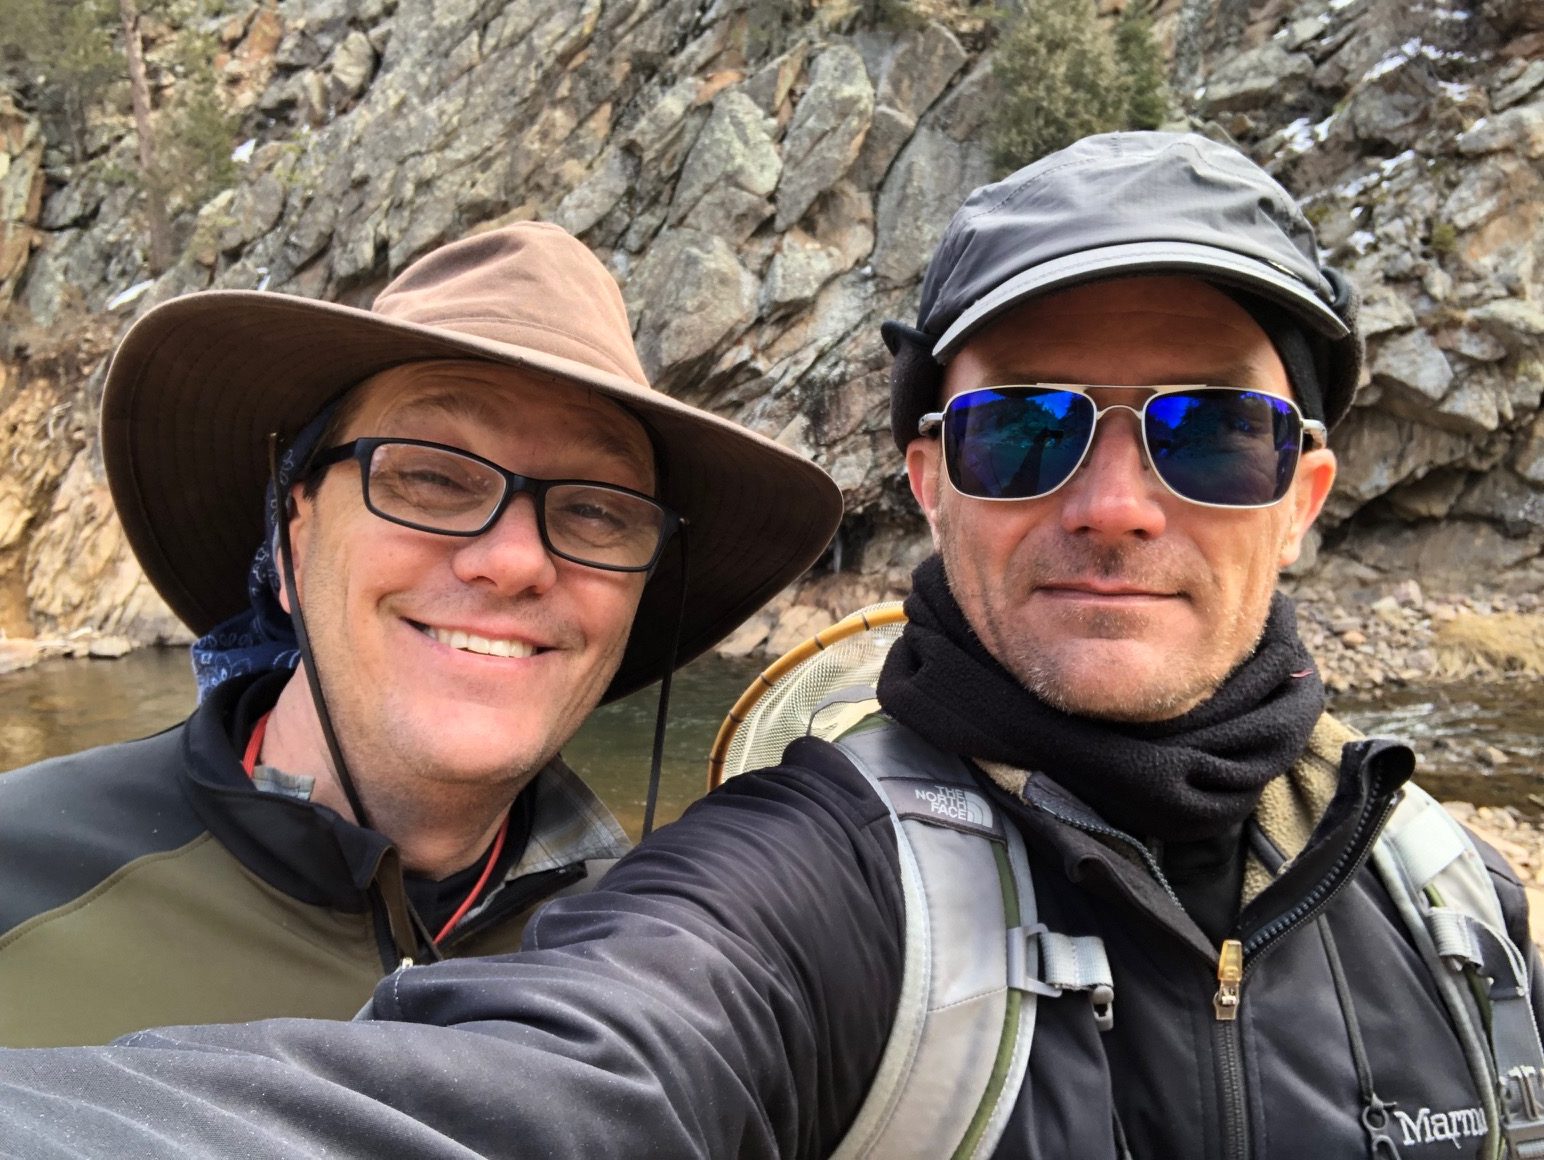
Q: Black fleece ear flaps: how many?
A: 2